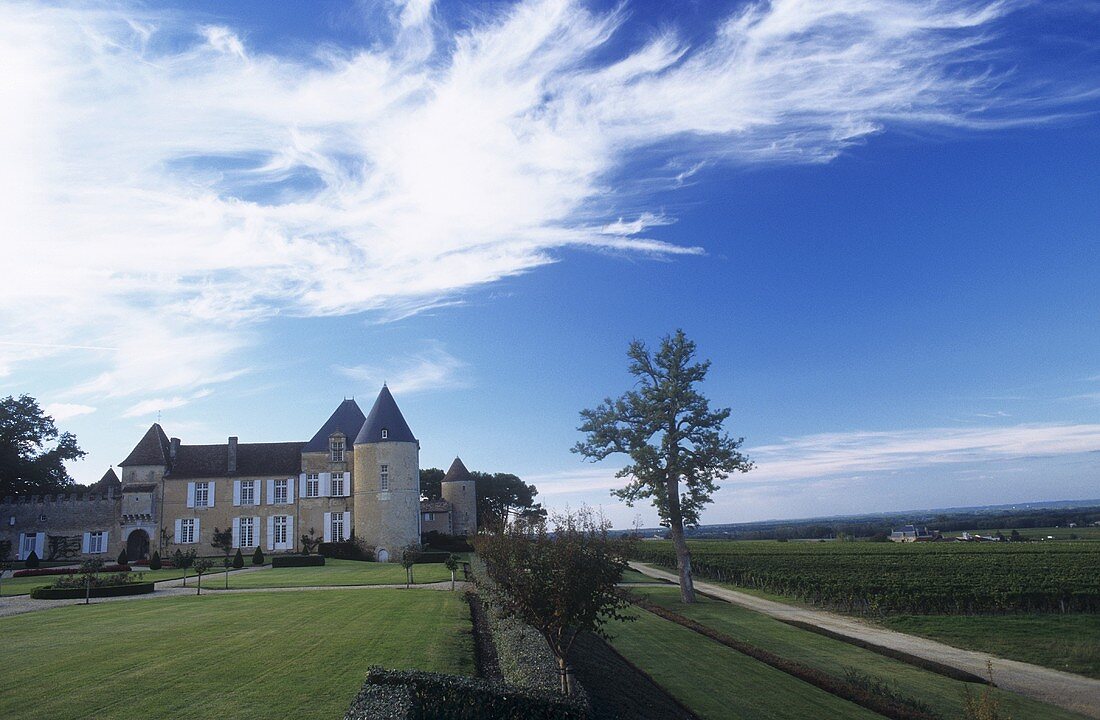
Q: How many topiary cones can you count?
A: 7